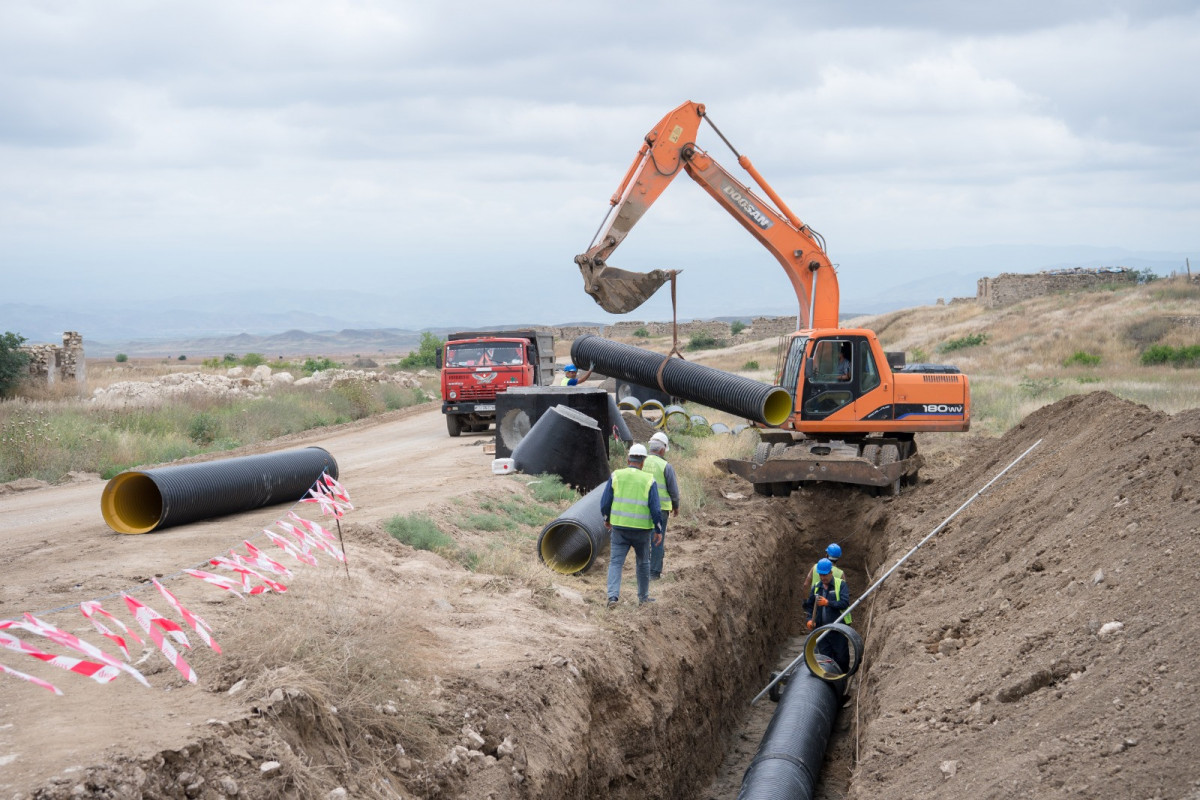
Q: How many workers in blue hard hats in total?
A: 3